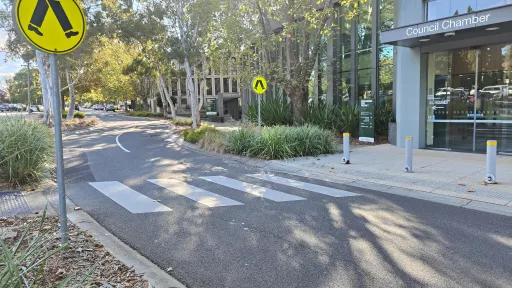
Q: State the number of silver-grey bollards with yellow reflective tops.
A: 3